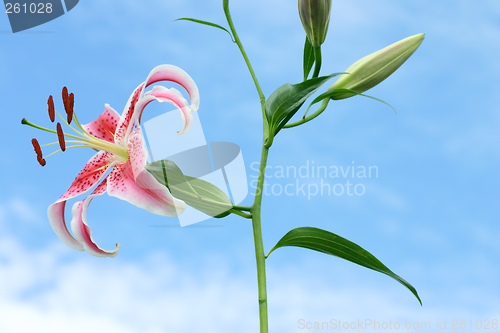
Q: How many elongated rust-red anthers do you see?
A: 6